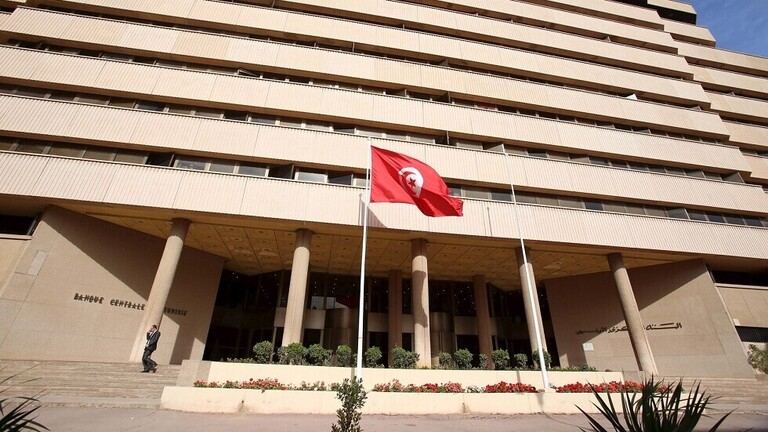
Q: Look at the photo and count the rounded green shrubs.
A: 12